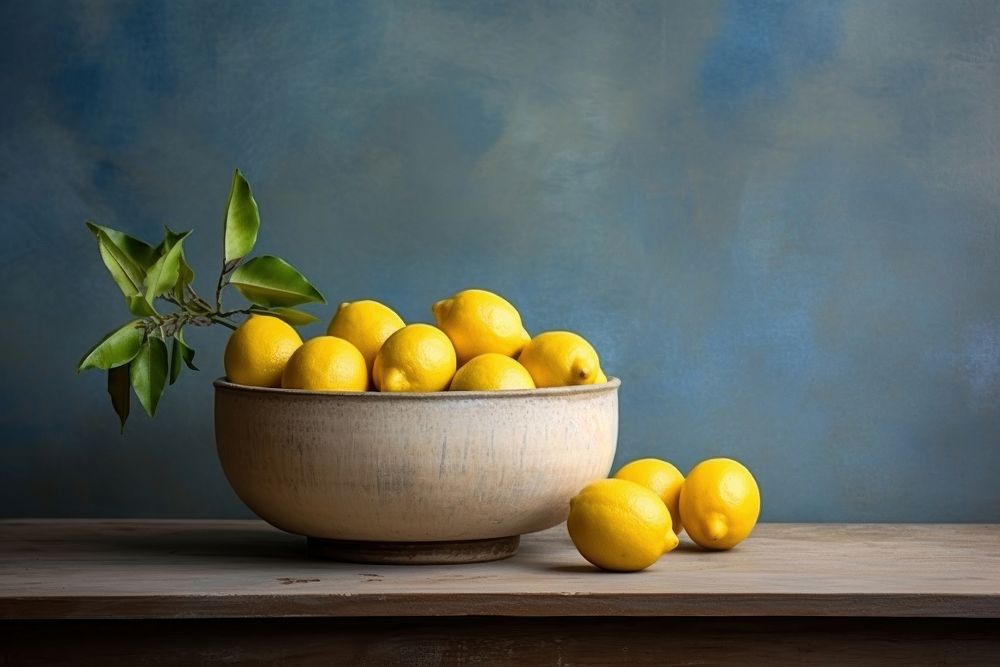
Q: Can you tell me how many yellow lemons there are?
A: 10